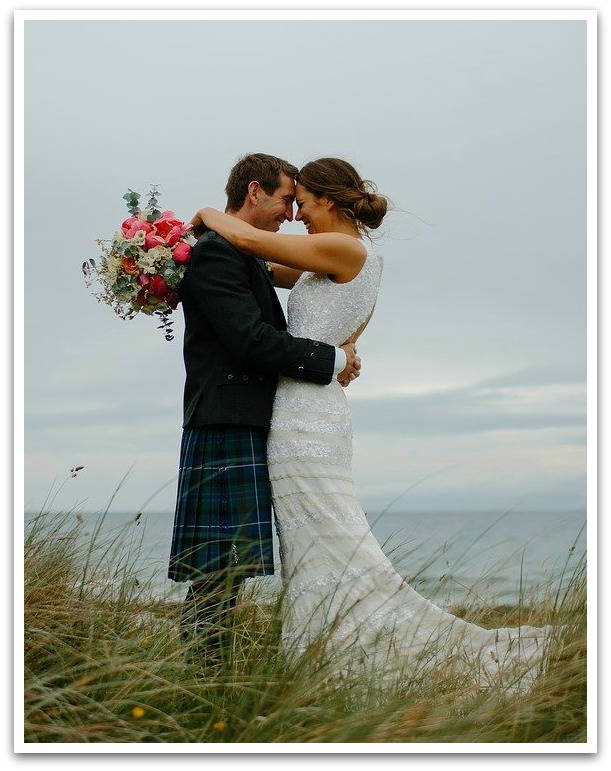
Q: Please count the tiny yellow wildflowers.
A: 2